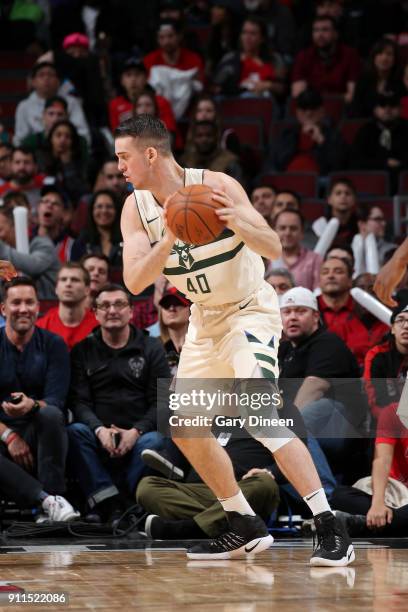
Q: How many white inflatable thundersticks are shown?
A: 6